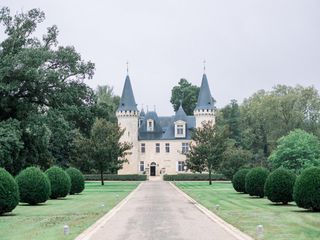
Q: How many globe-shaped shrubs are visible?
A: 8